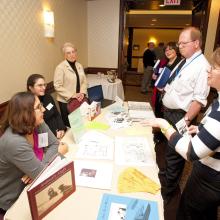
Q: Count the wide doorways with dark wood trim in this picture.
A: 1